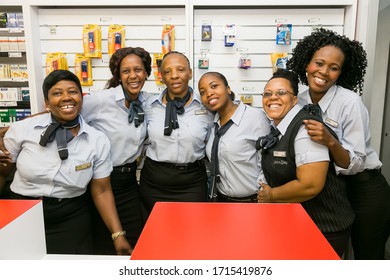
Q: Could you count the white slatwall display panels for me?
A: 2